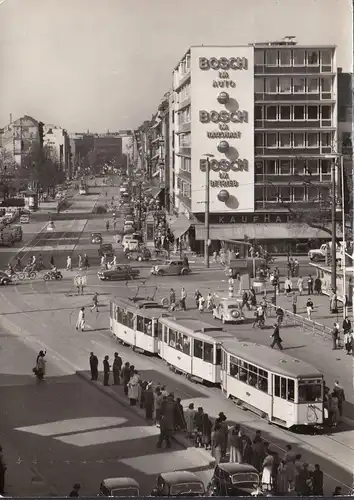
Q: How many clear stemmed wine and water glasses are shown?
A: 0